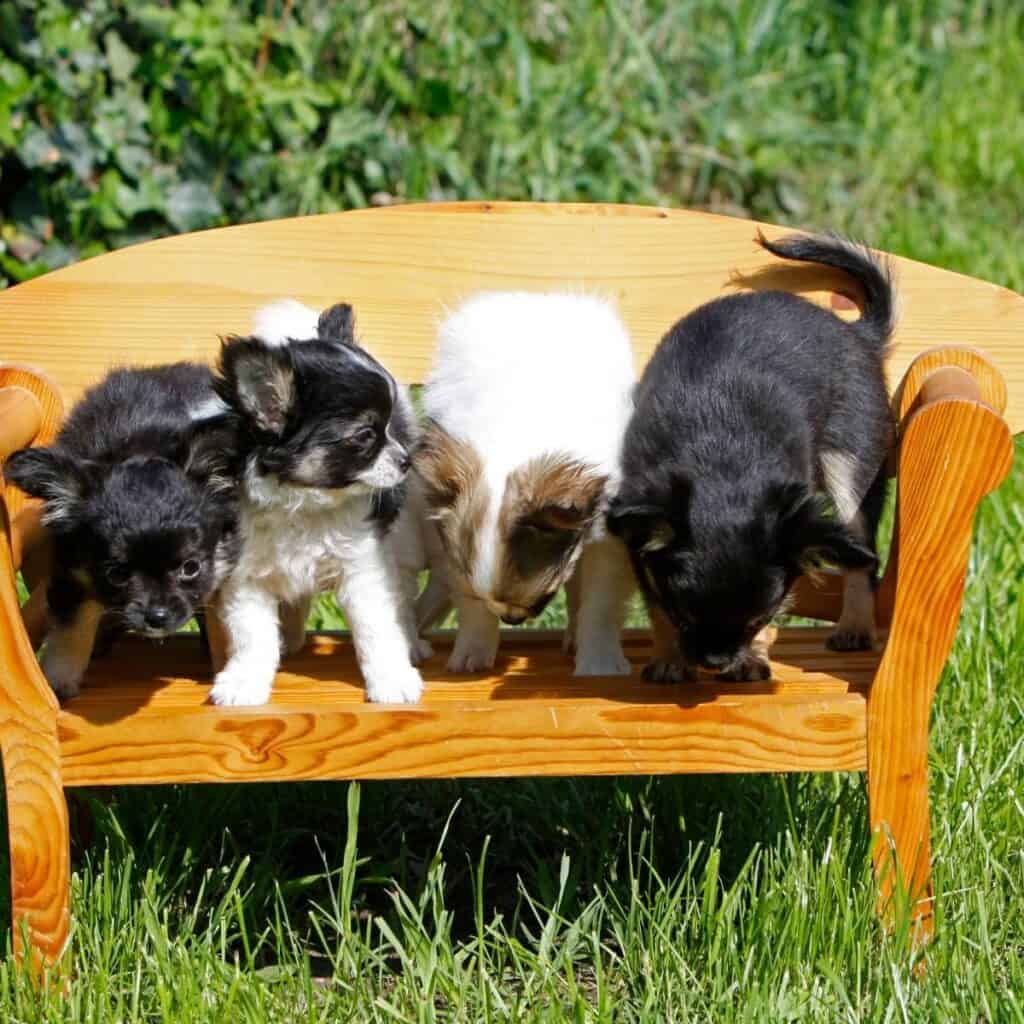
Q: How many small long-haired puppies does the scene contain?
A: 4